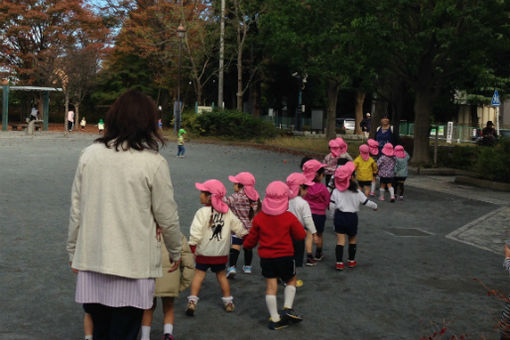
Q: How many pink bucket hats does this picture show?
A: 12